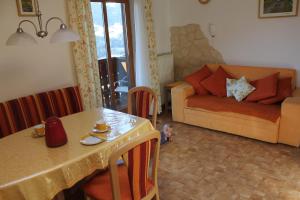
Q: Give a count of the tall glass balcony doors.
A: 1